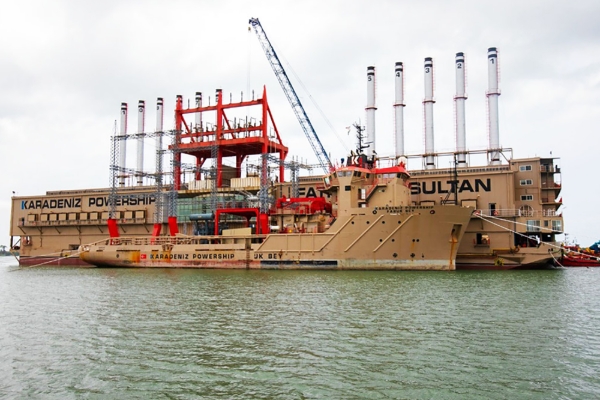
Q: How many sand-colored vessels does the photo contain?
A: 2